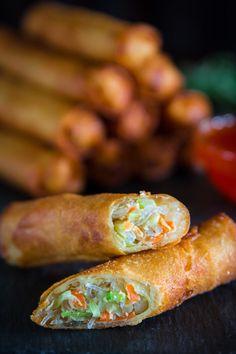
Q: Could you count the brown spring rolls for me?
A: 11